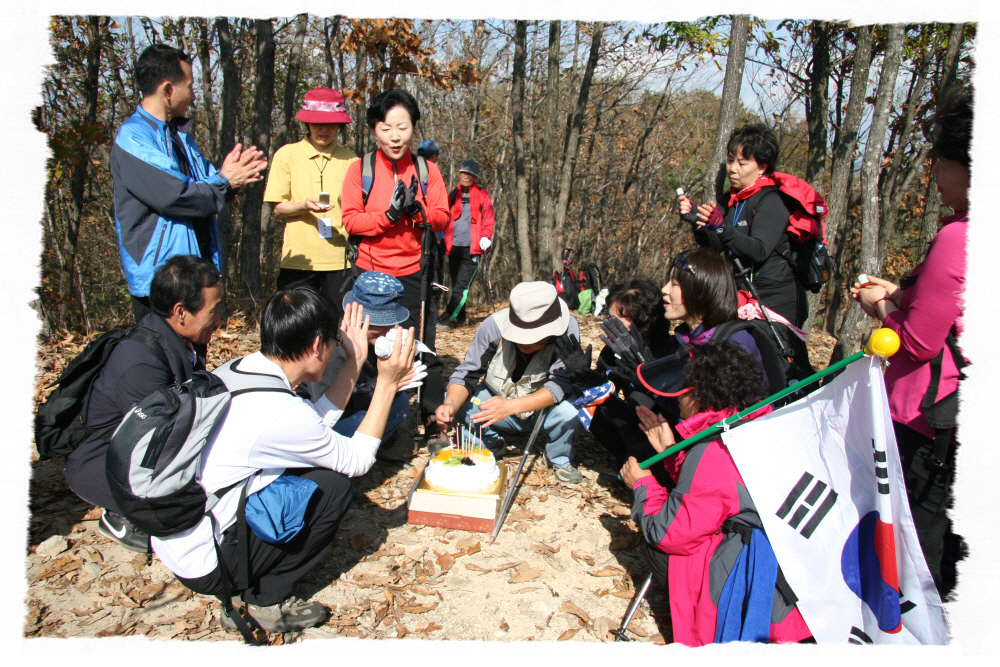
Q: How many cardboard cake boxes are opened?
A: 1